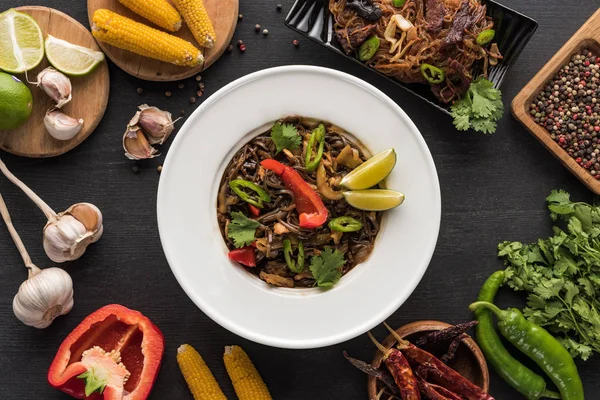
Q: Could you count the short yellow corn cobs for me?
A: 5